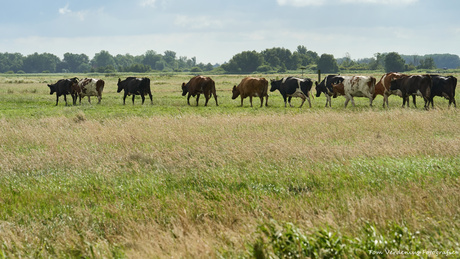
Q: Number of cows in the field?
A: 11